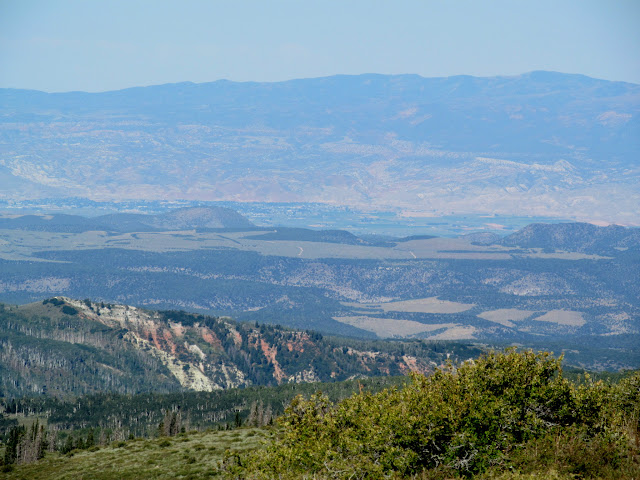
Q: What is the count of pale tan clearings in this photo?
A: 5